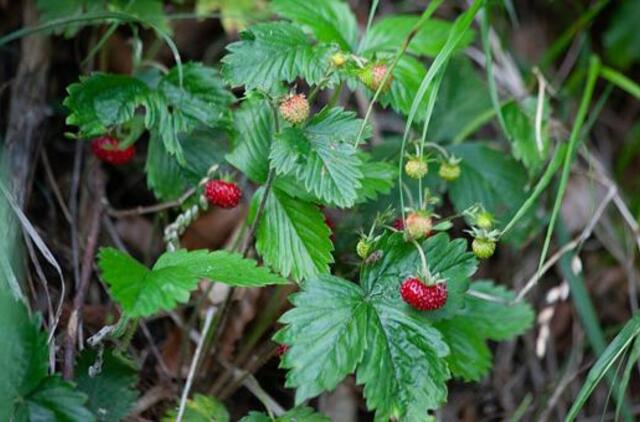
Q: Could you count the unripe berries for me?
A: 9